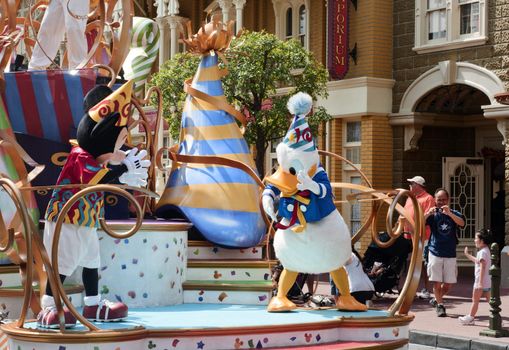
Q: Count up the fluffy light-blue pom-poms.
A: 1